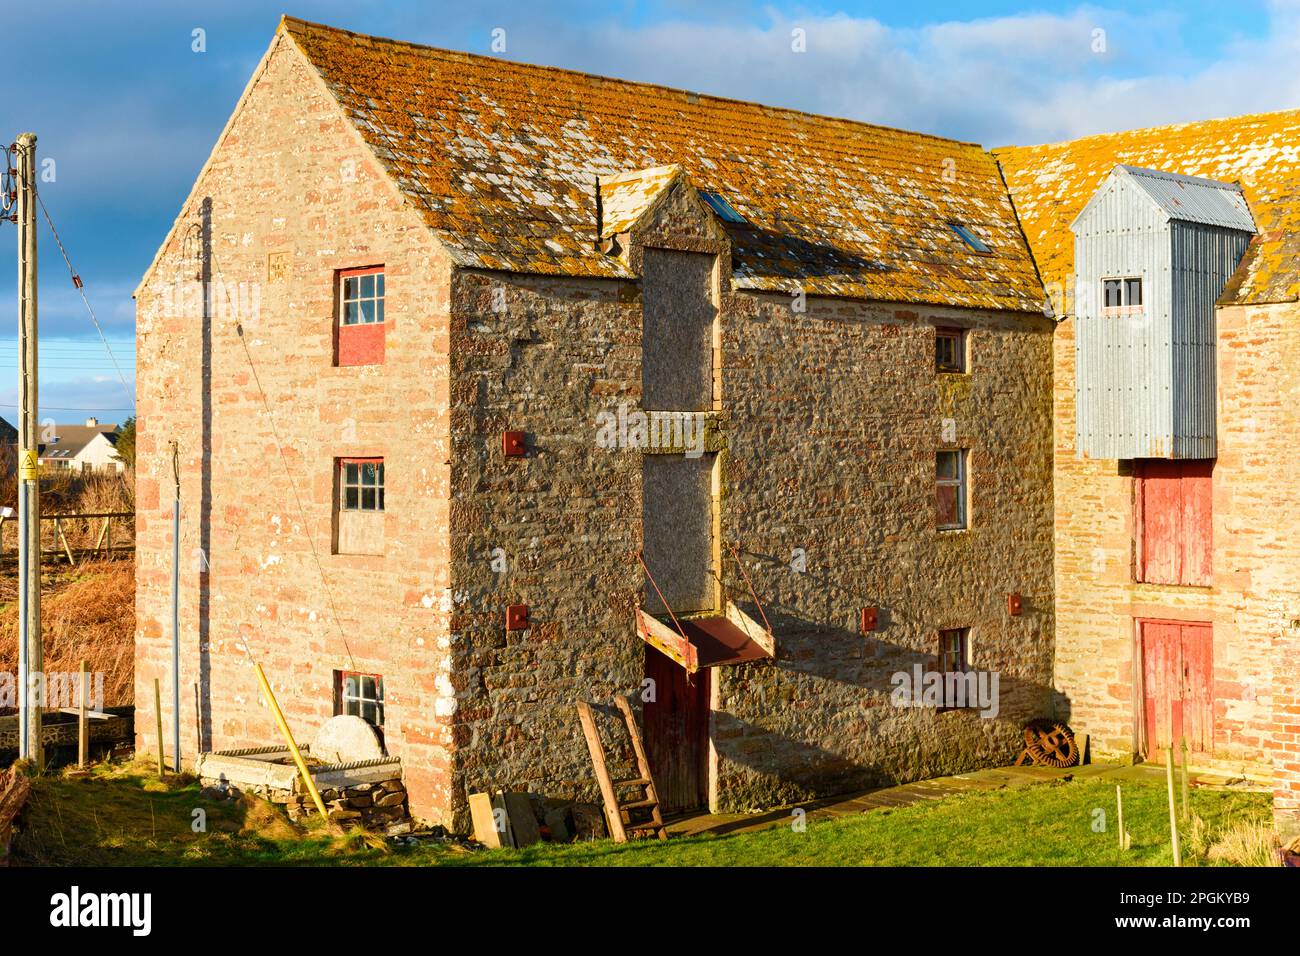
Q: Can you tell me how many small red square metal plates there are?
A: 4